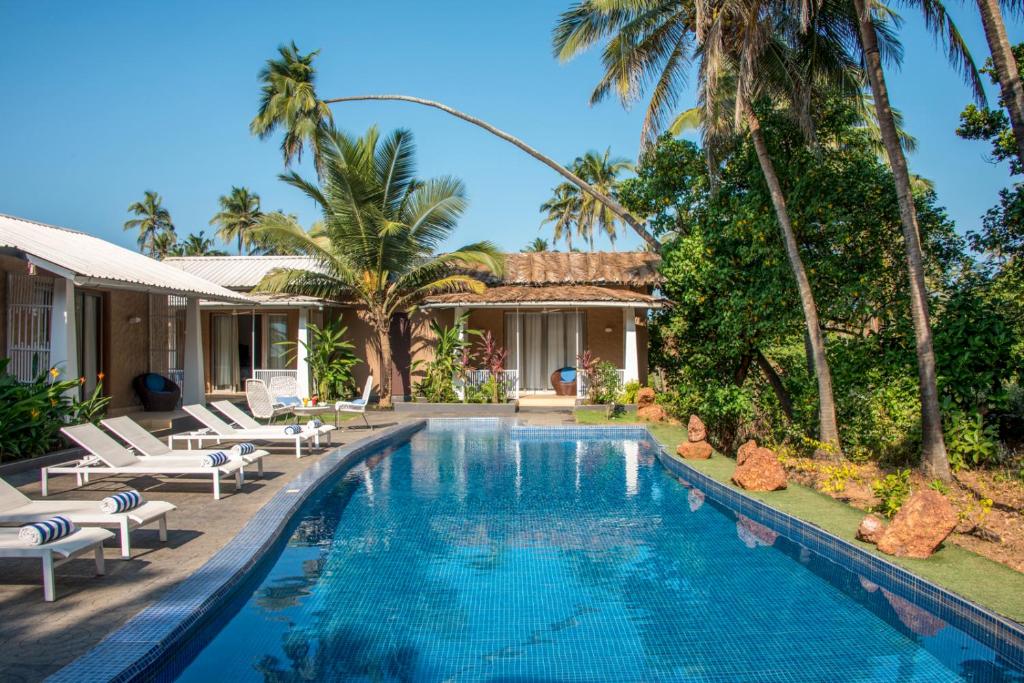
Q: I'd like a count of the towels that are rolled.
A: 6